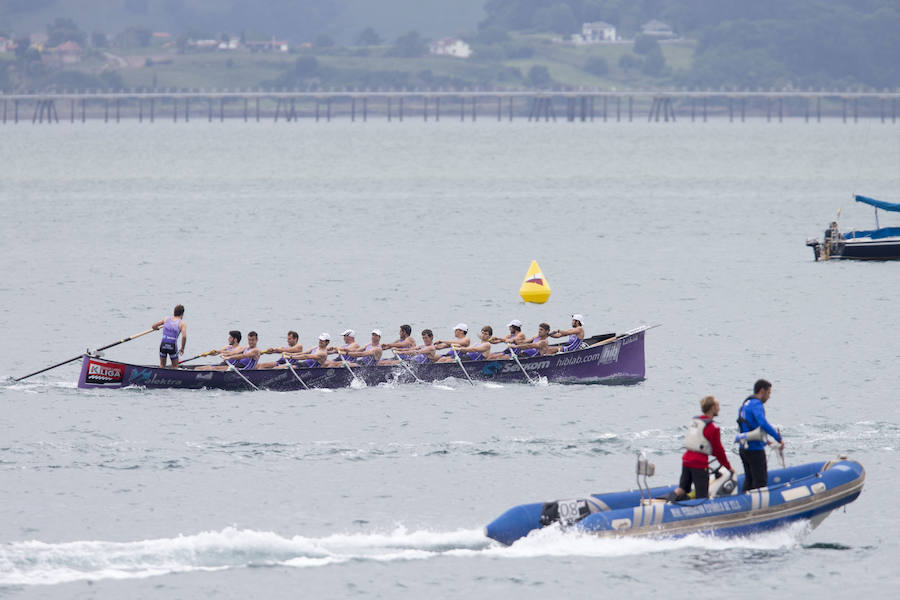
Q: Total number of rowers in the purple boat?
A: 13